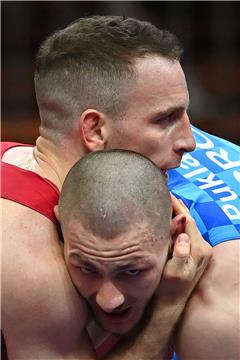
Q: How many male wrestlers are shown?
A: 2